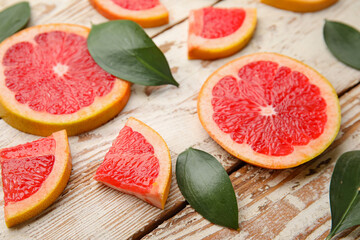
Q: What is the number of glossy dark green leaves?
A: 5